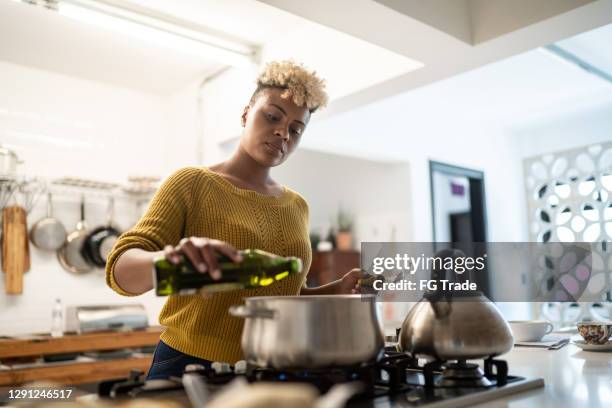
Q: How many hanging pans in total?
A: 3